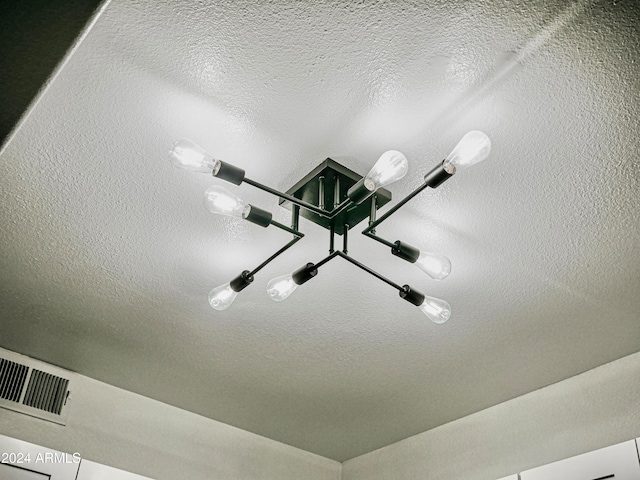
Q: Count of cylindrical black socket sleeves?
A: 8